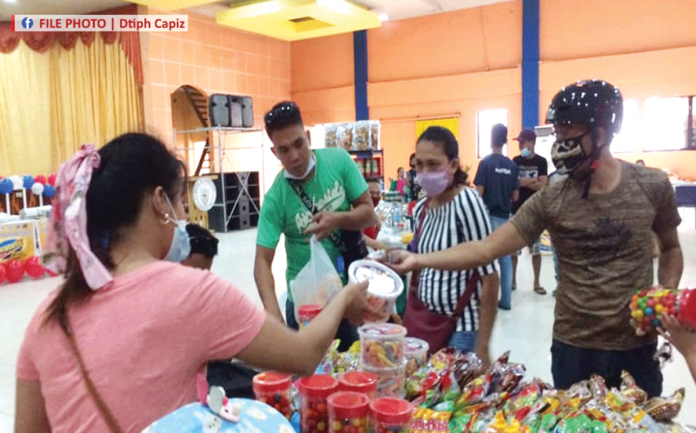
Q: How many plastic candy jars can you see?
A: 11